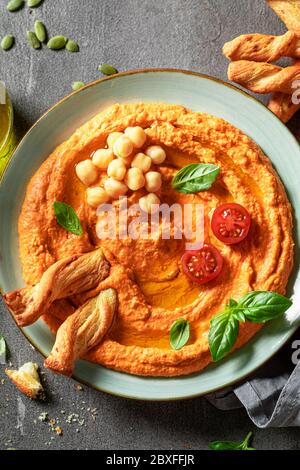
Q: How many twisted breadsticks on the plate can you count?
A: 2